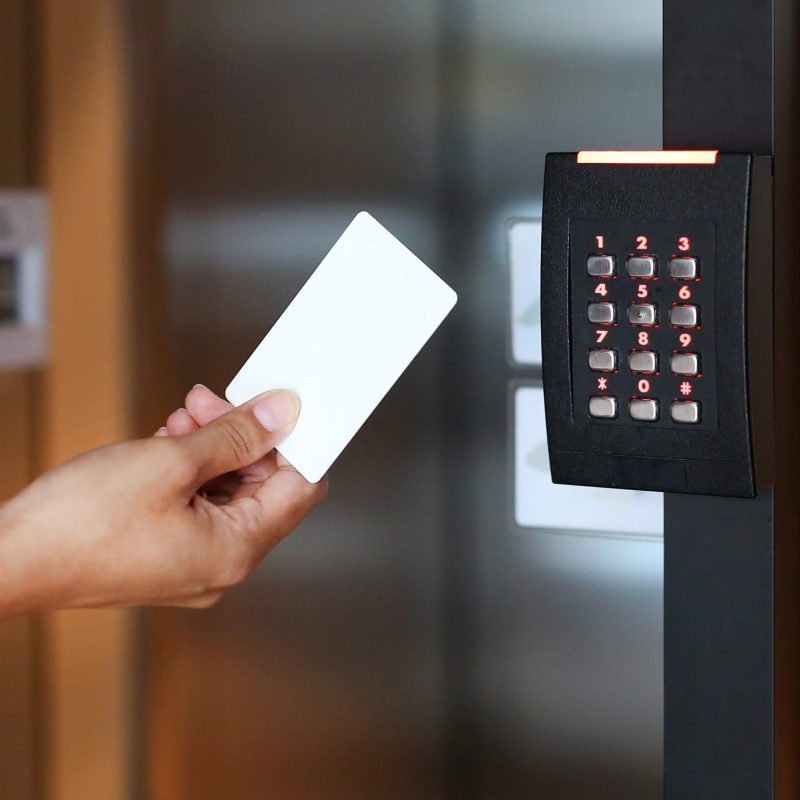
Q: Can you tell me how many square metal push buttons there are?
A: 12